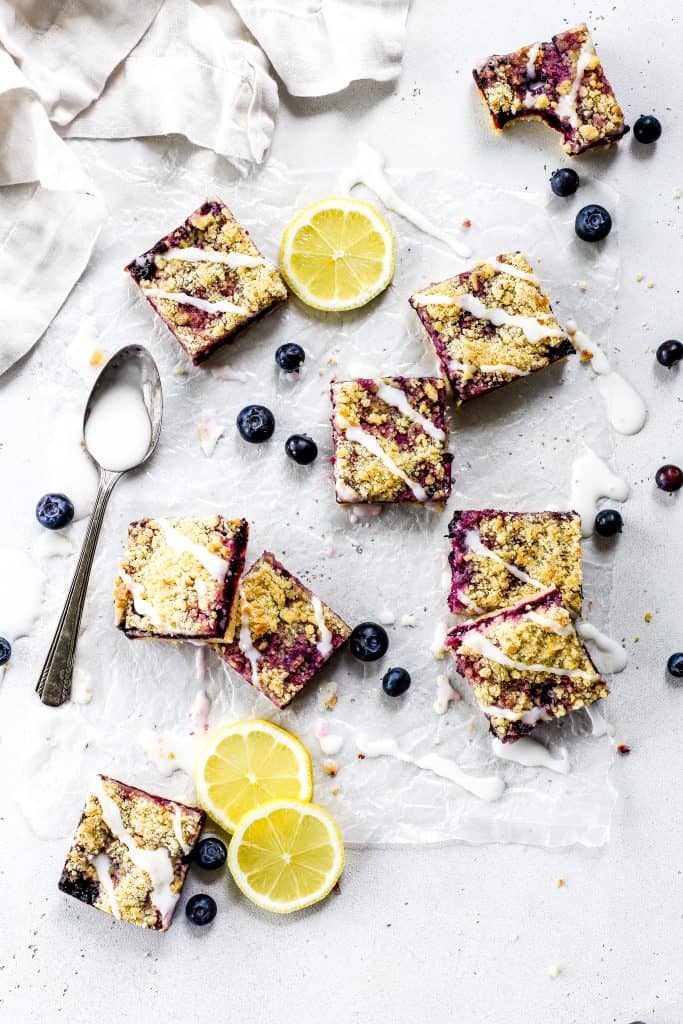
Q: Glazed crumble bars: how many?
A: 9